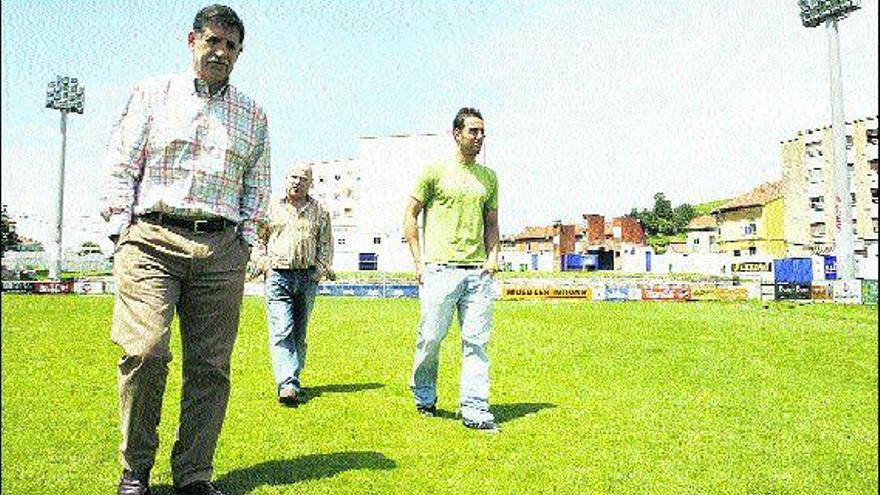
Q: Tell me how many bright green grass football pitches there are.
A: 1